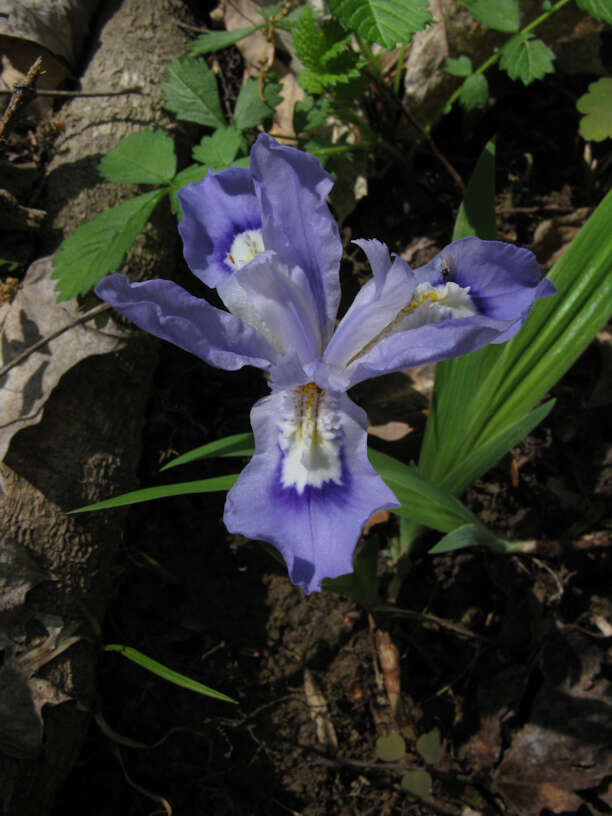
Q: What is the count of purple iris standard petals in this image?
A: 3